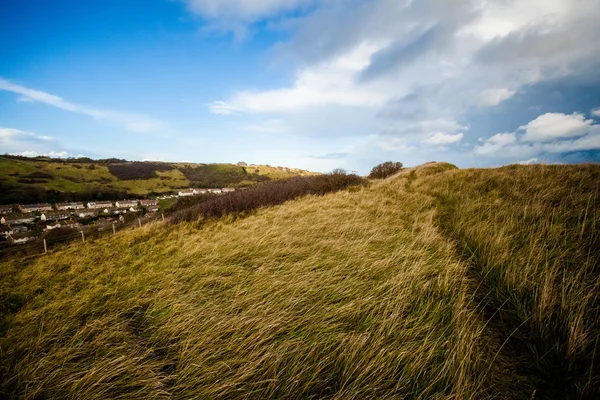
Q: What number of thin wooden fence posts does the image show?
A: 5